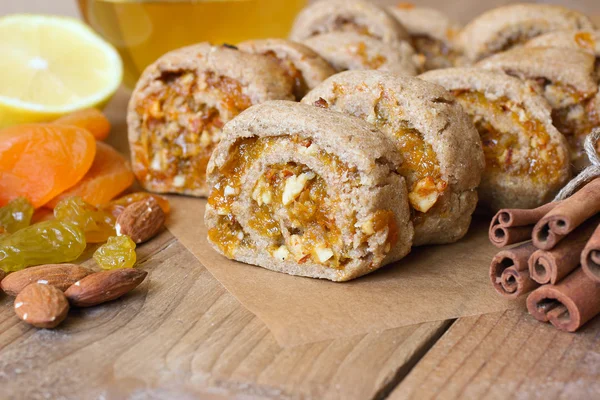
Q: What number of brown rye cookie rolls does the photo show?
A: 11